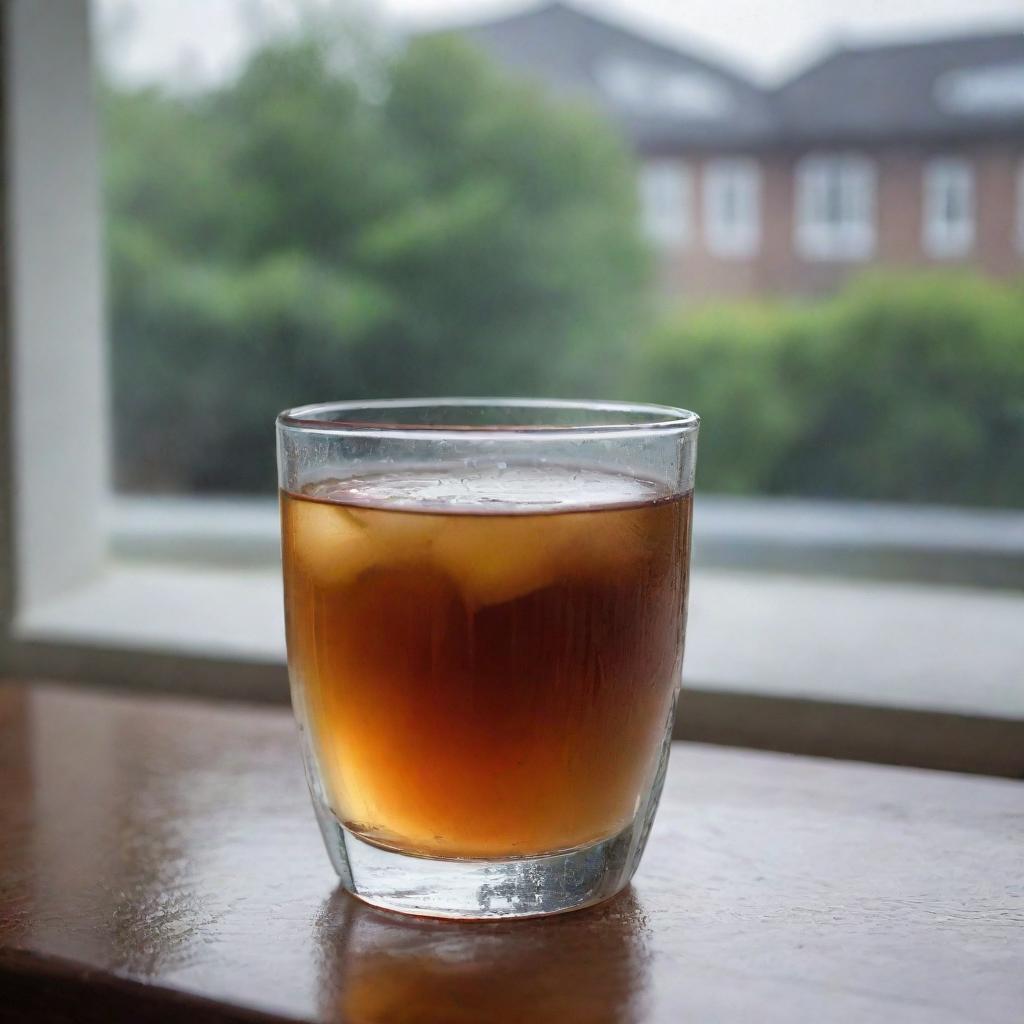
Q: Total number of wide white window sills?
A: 1